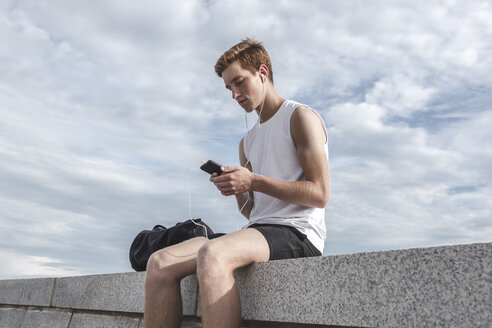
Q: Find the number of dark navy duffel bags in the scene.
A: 1